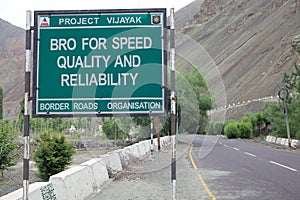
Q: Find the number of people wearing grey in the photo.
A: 0